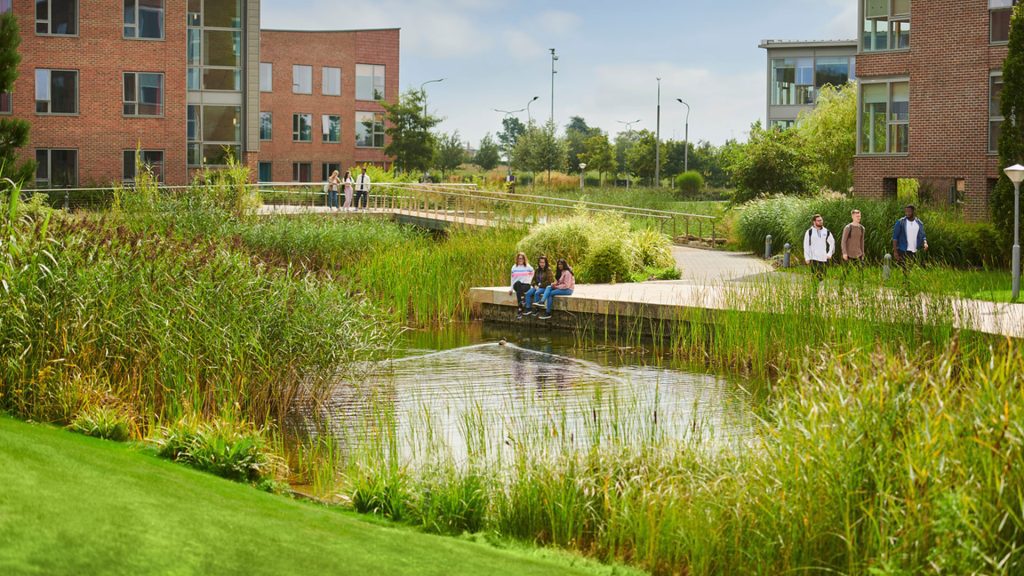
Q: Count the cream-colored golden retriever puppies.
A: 0